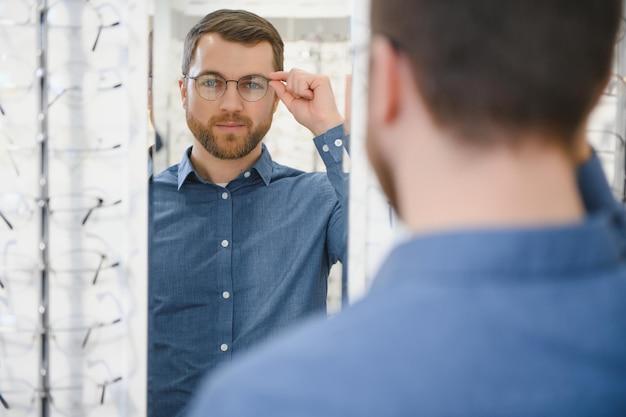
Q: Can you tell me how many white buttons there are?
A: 7